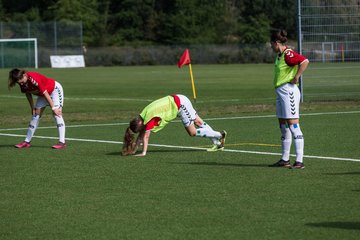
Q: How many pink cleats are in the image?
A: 2